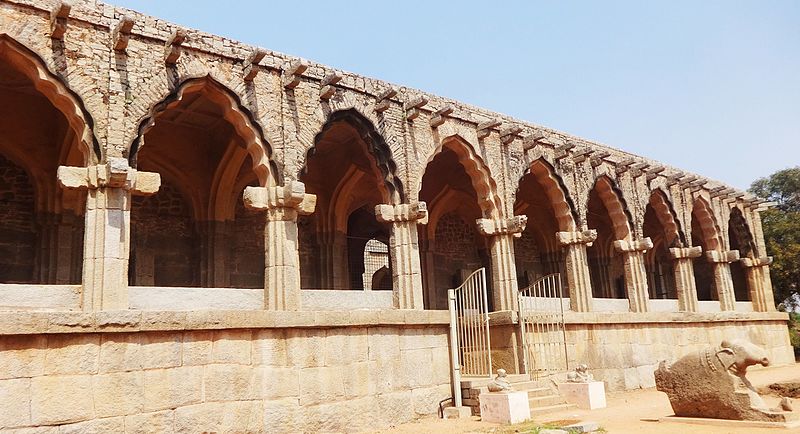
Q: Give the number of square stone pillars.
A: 9